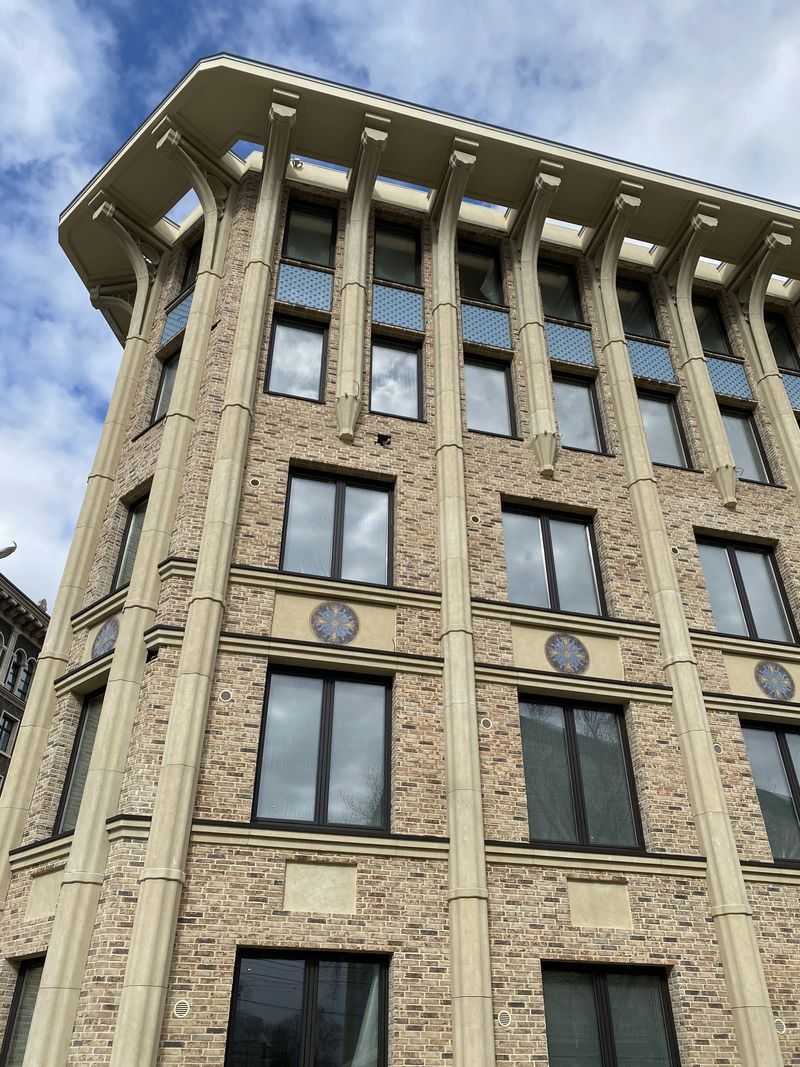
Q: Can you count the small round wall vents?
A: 9